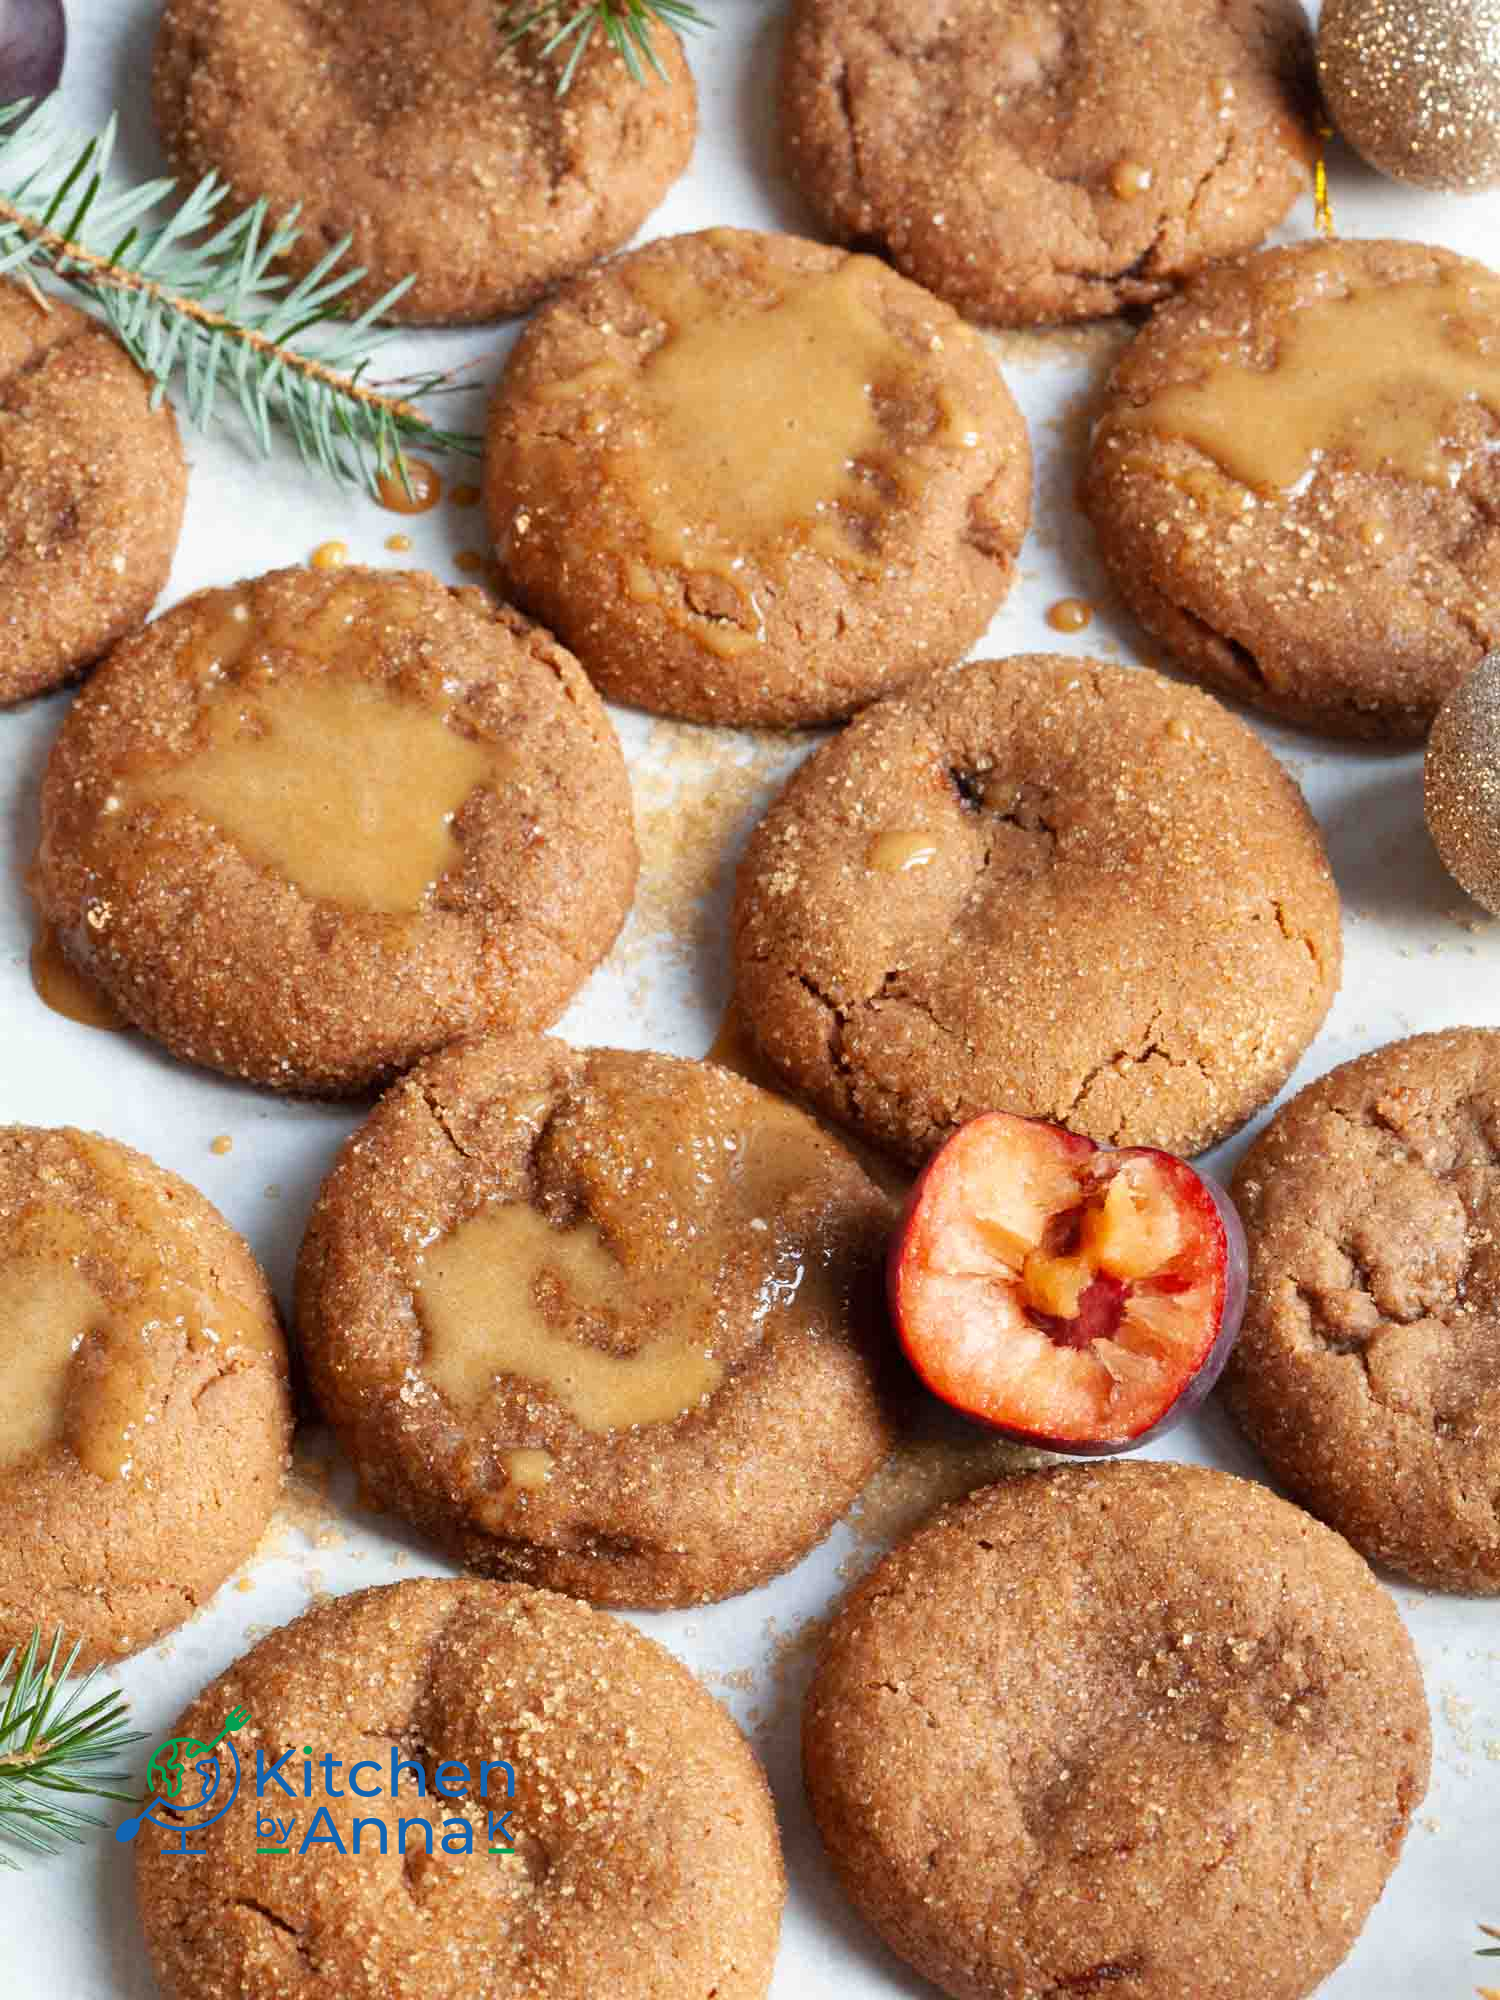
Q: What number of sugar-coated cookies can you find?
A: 12